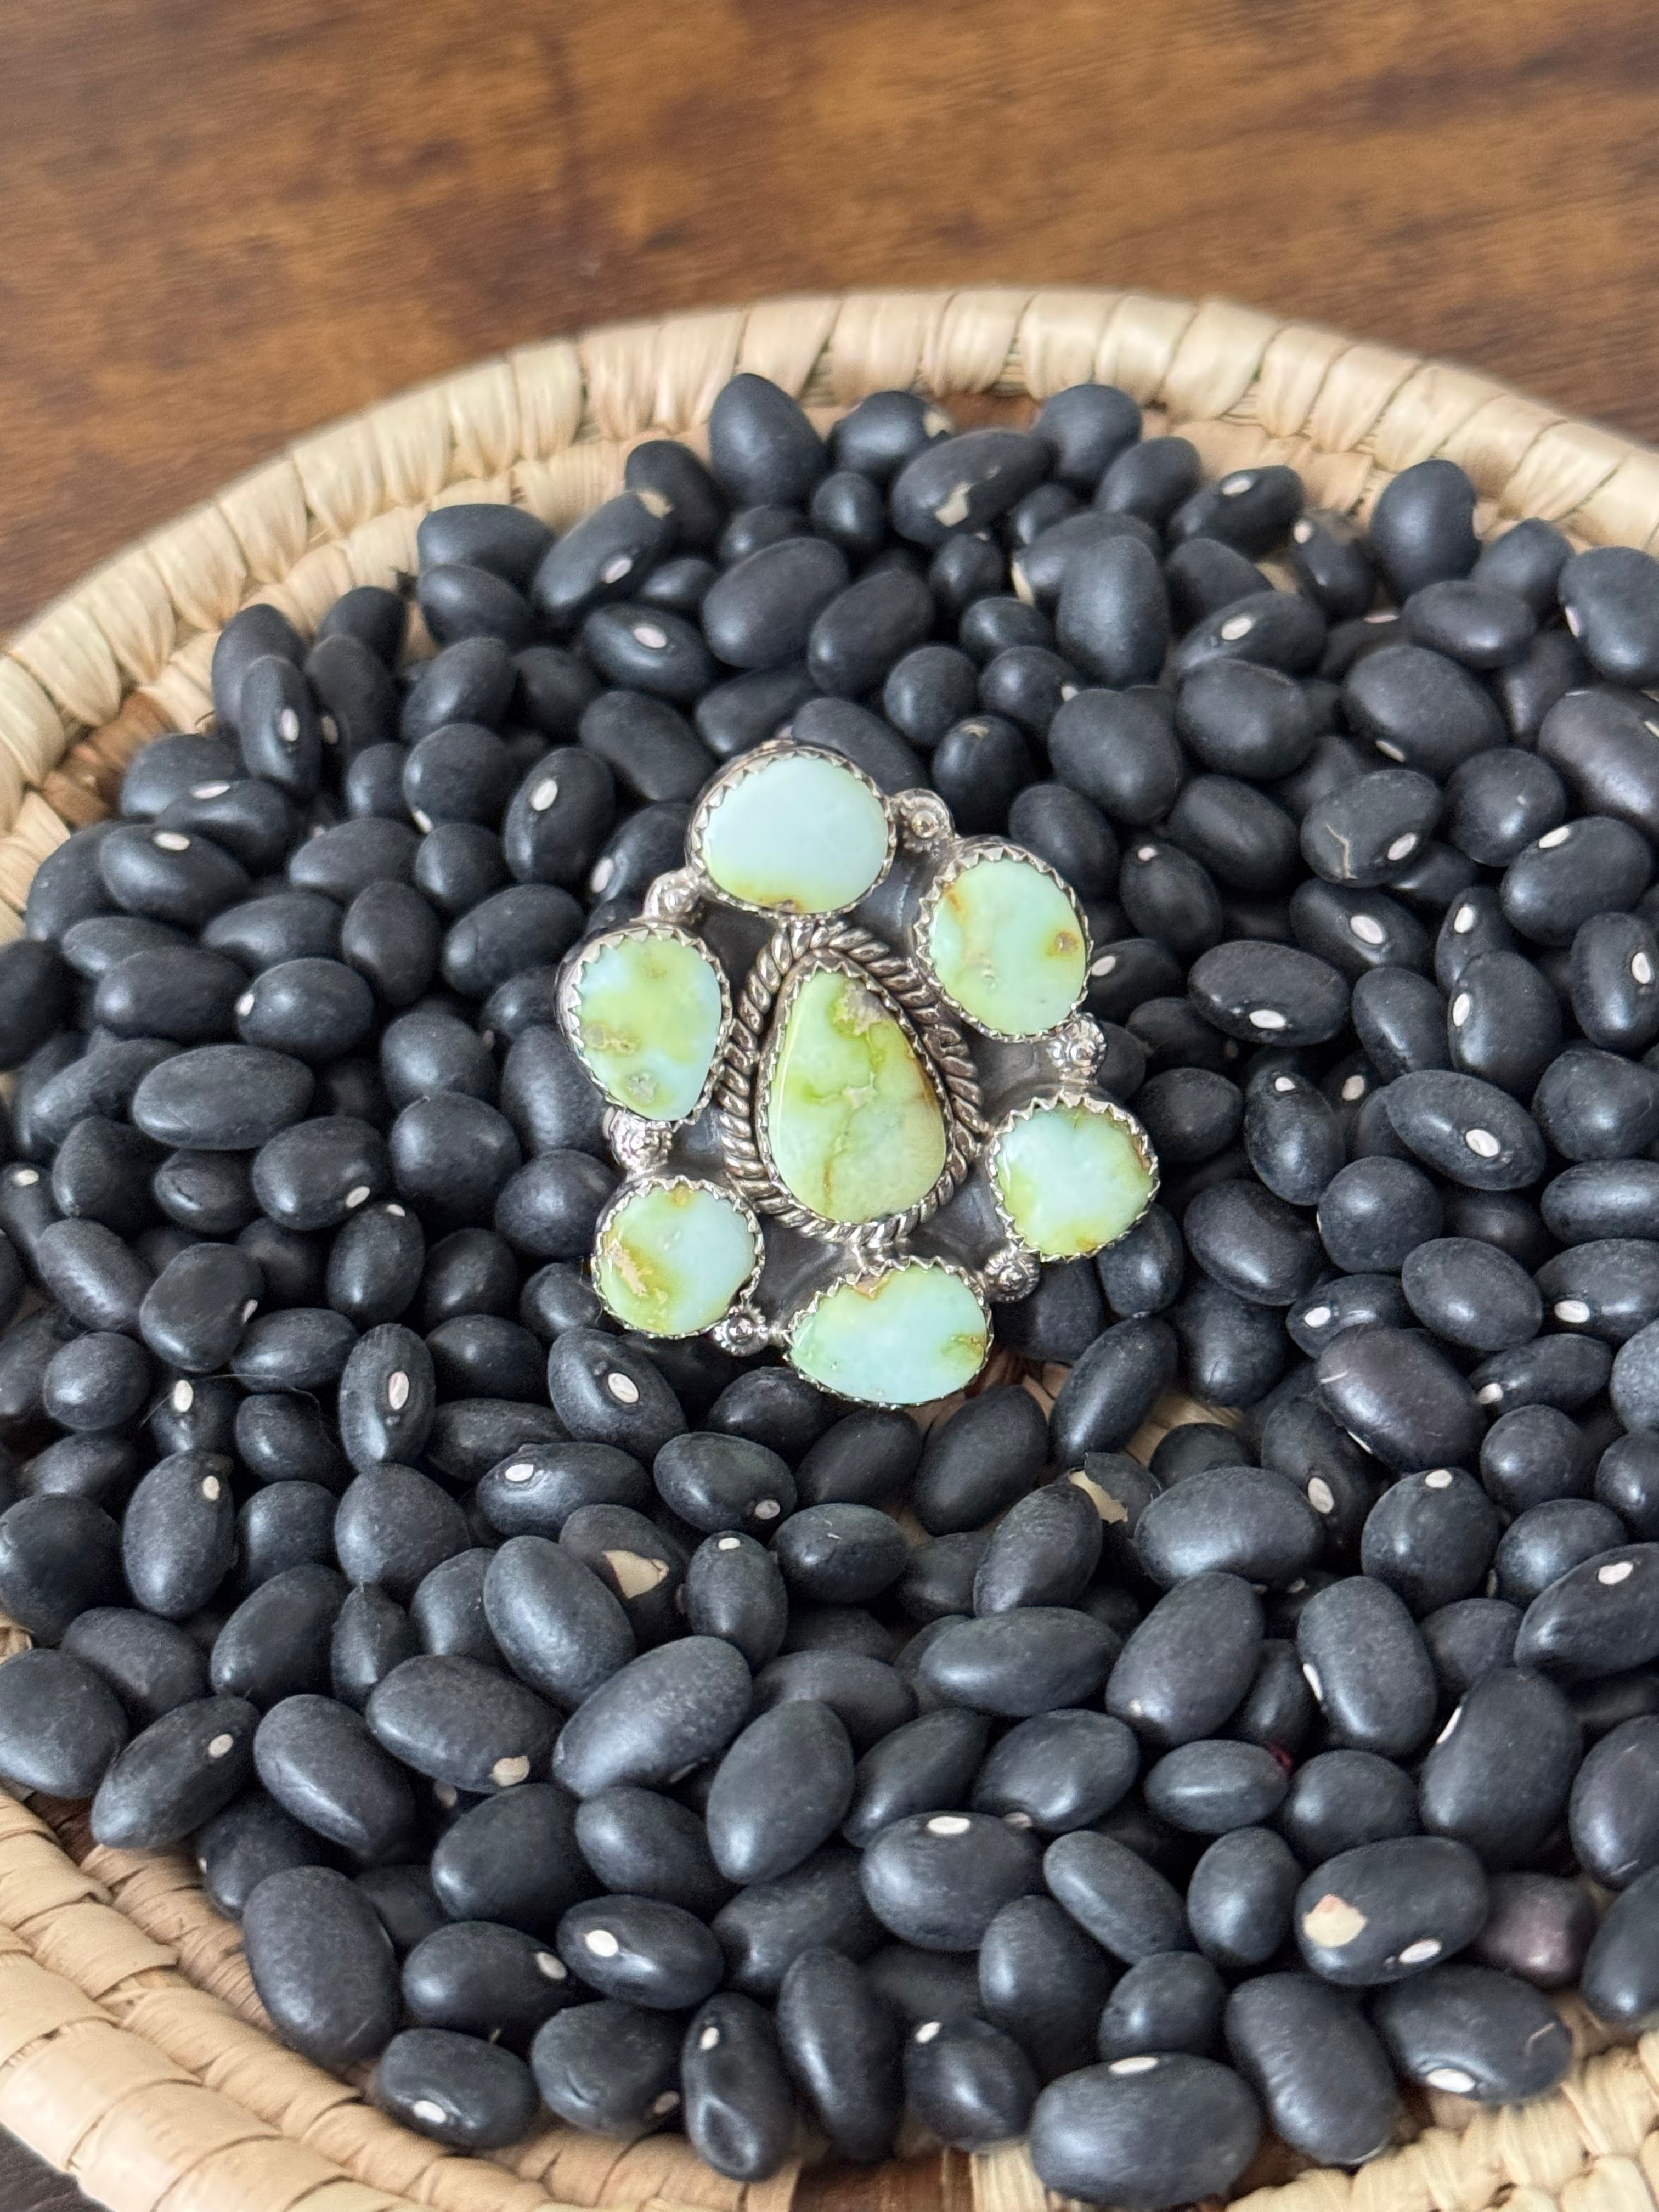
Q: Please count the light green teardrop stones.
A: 1